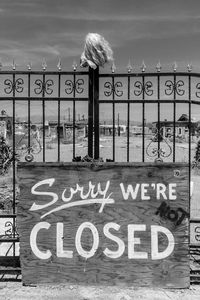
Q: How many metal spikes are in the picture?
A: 11